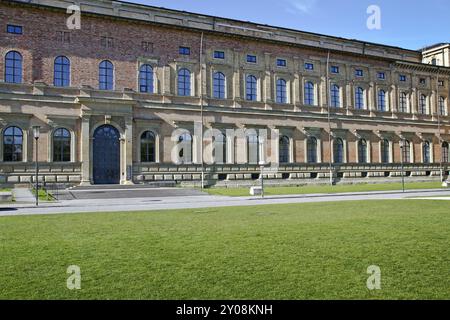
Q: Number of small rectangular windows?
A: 12